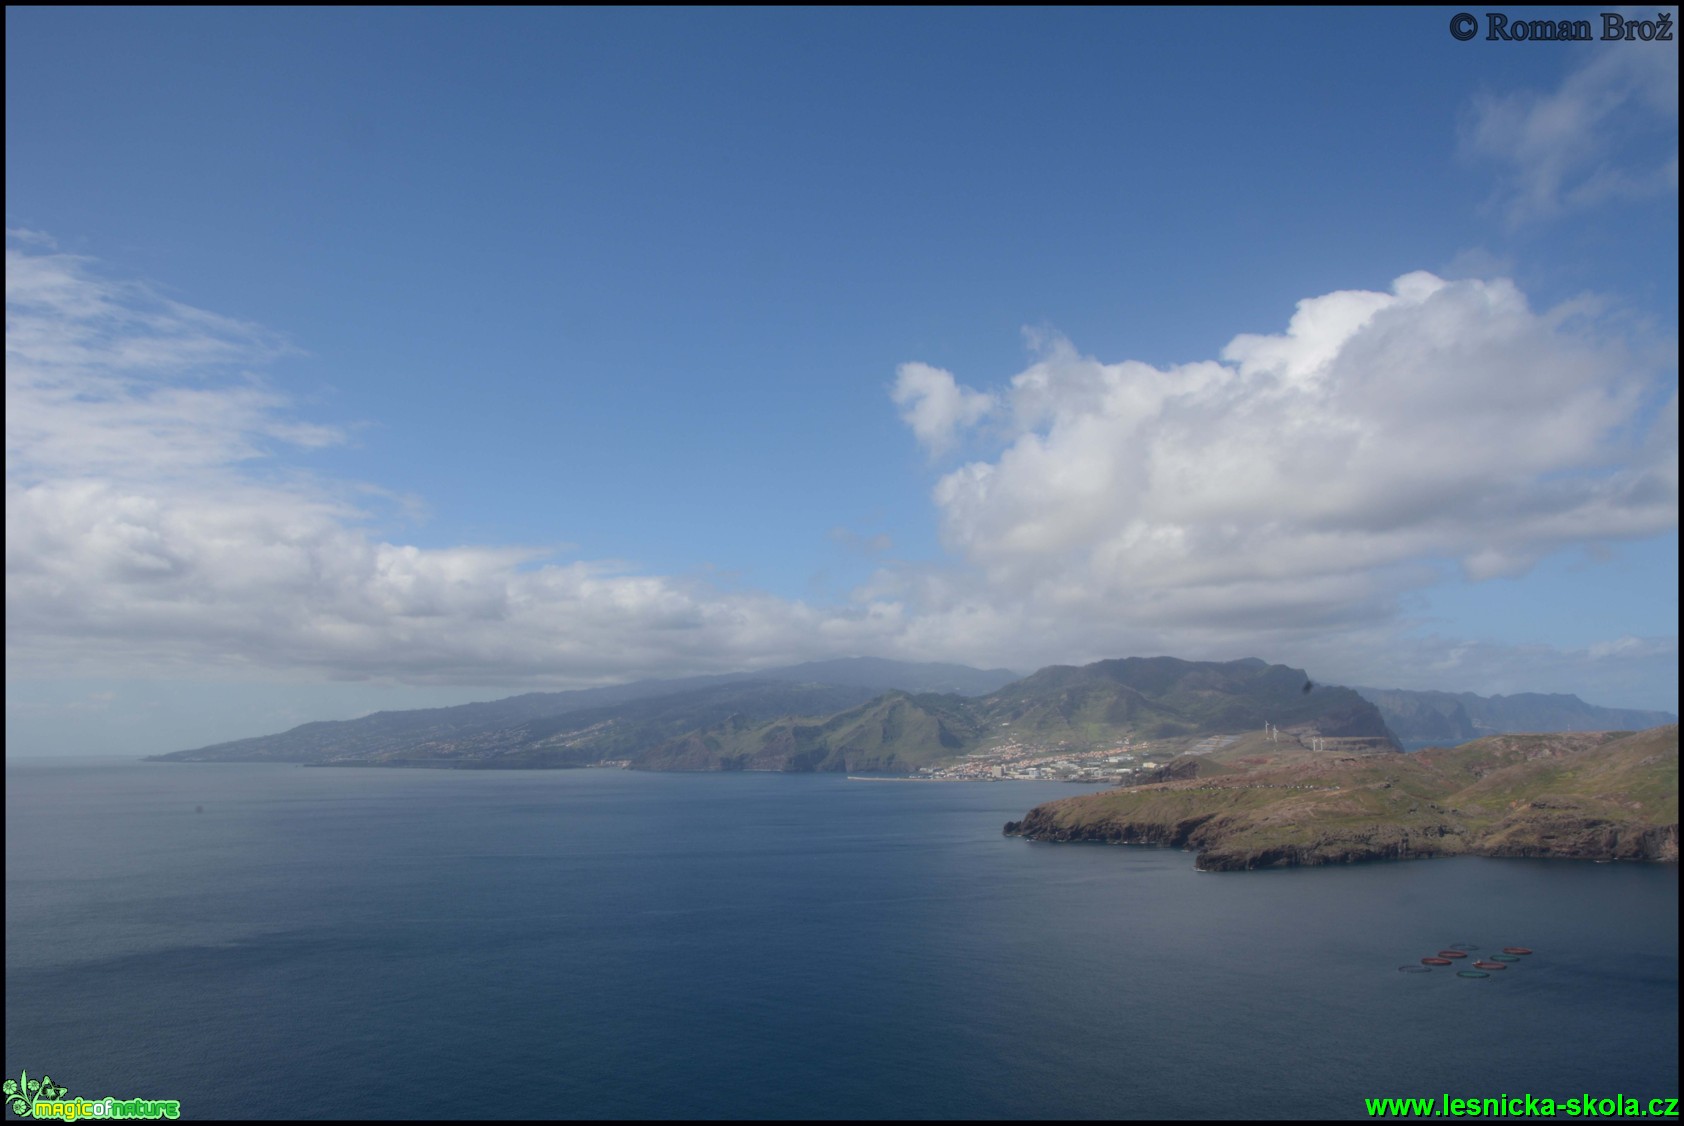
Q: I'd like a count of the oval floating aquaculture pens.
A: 8